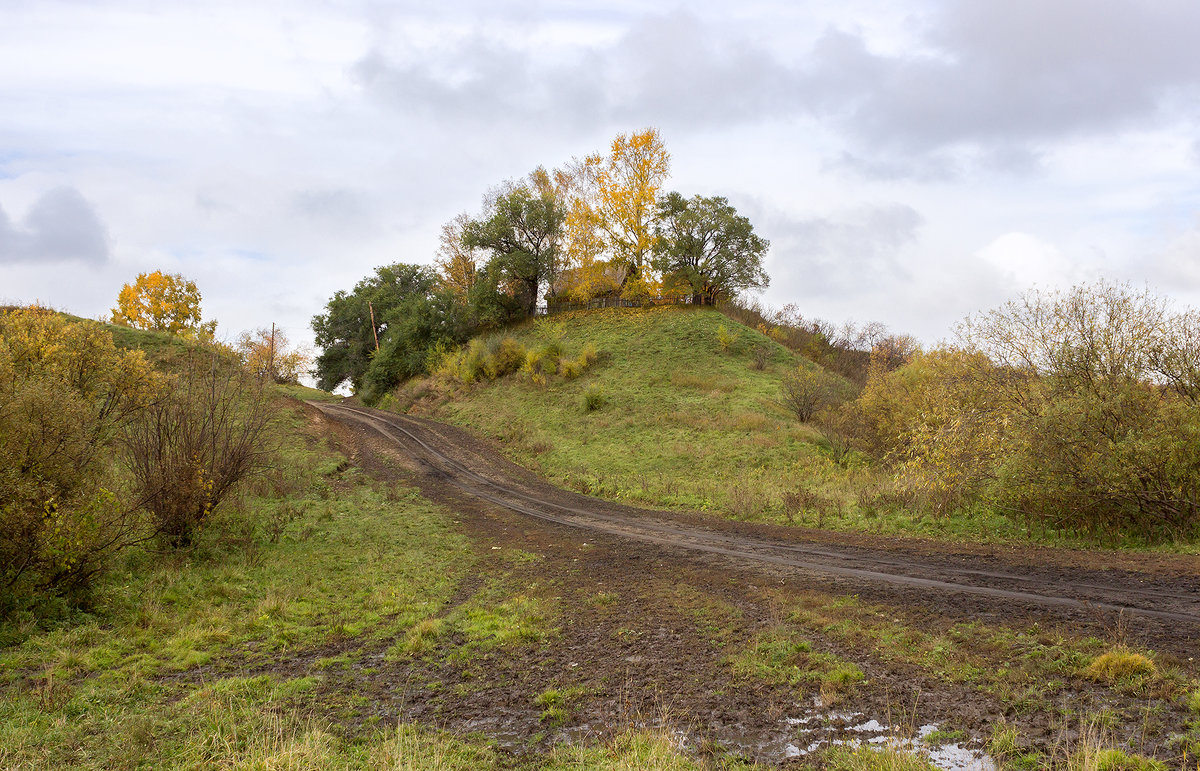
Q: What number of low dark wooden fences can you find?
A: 1